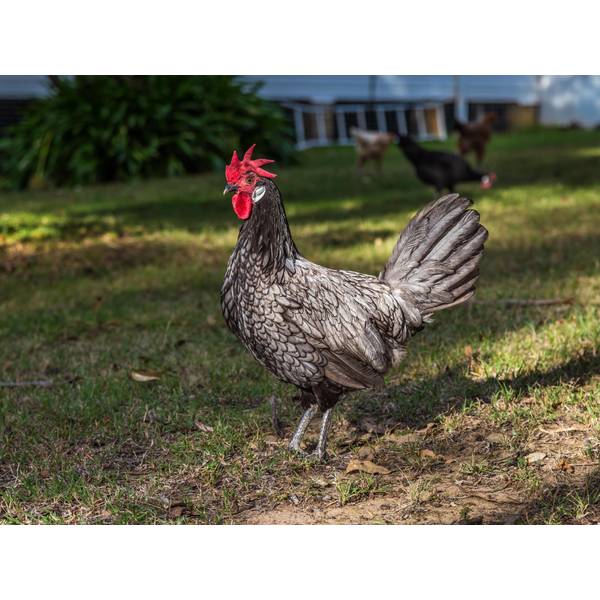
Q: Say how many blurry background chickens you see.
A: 3